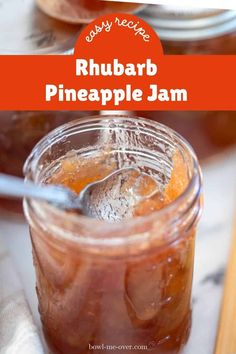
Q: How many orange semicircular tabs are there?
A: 1